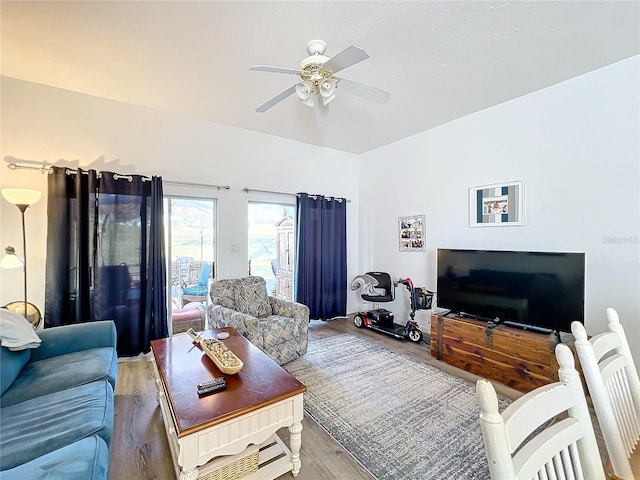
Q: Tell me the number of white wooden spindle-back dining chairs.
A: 2